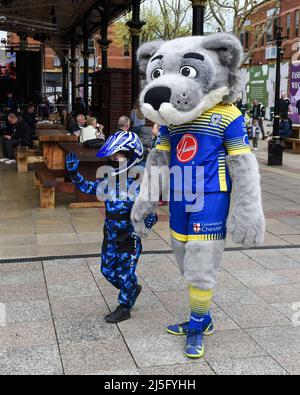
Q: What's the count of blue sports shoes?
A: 2